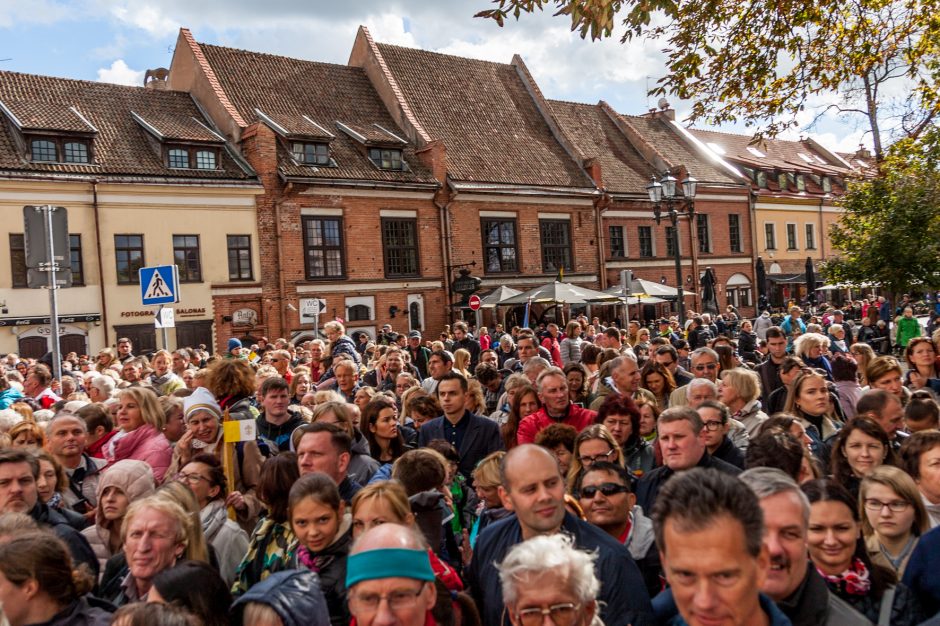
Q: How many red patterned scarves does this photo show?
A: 1